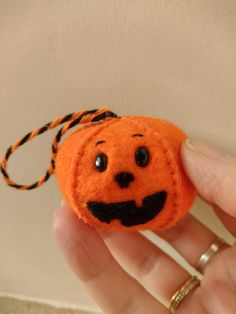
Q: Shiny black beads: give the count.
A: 2